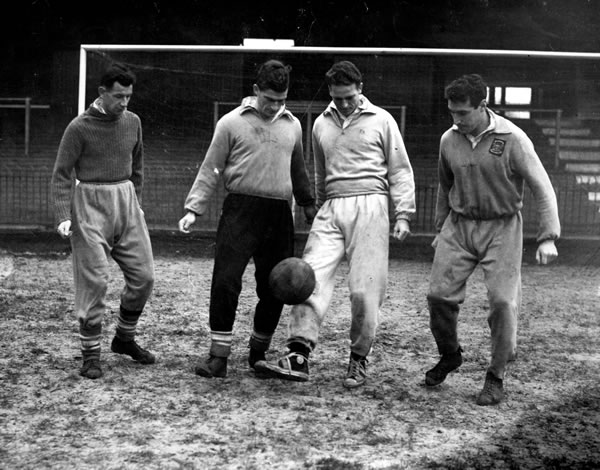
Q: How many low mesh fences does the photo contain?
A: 1